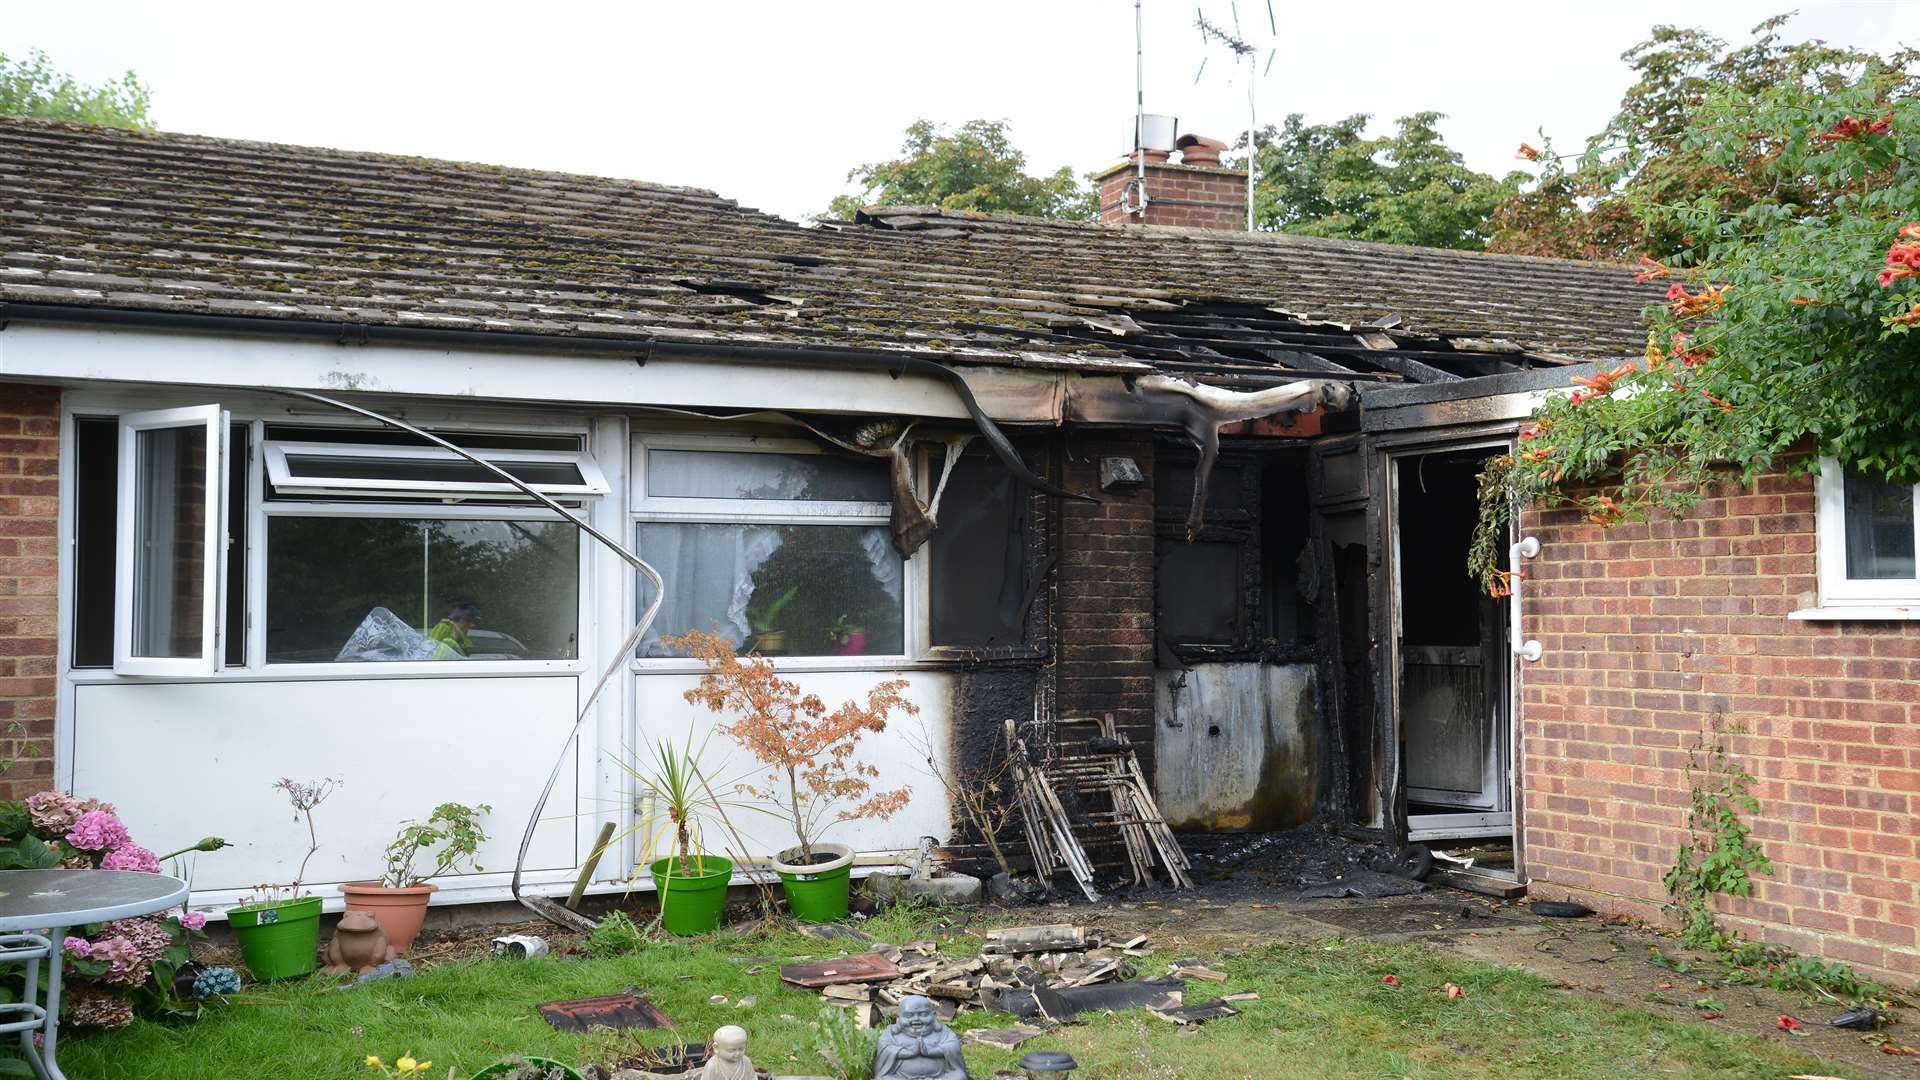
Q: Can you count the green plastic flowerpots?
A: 4